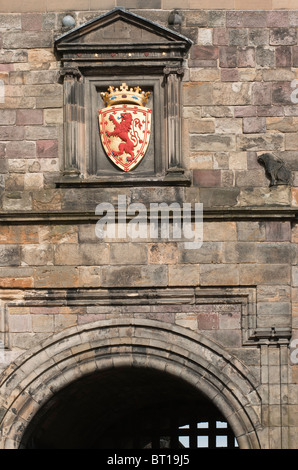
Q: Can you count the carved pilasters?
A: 2